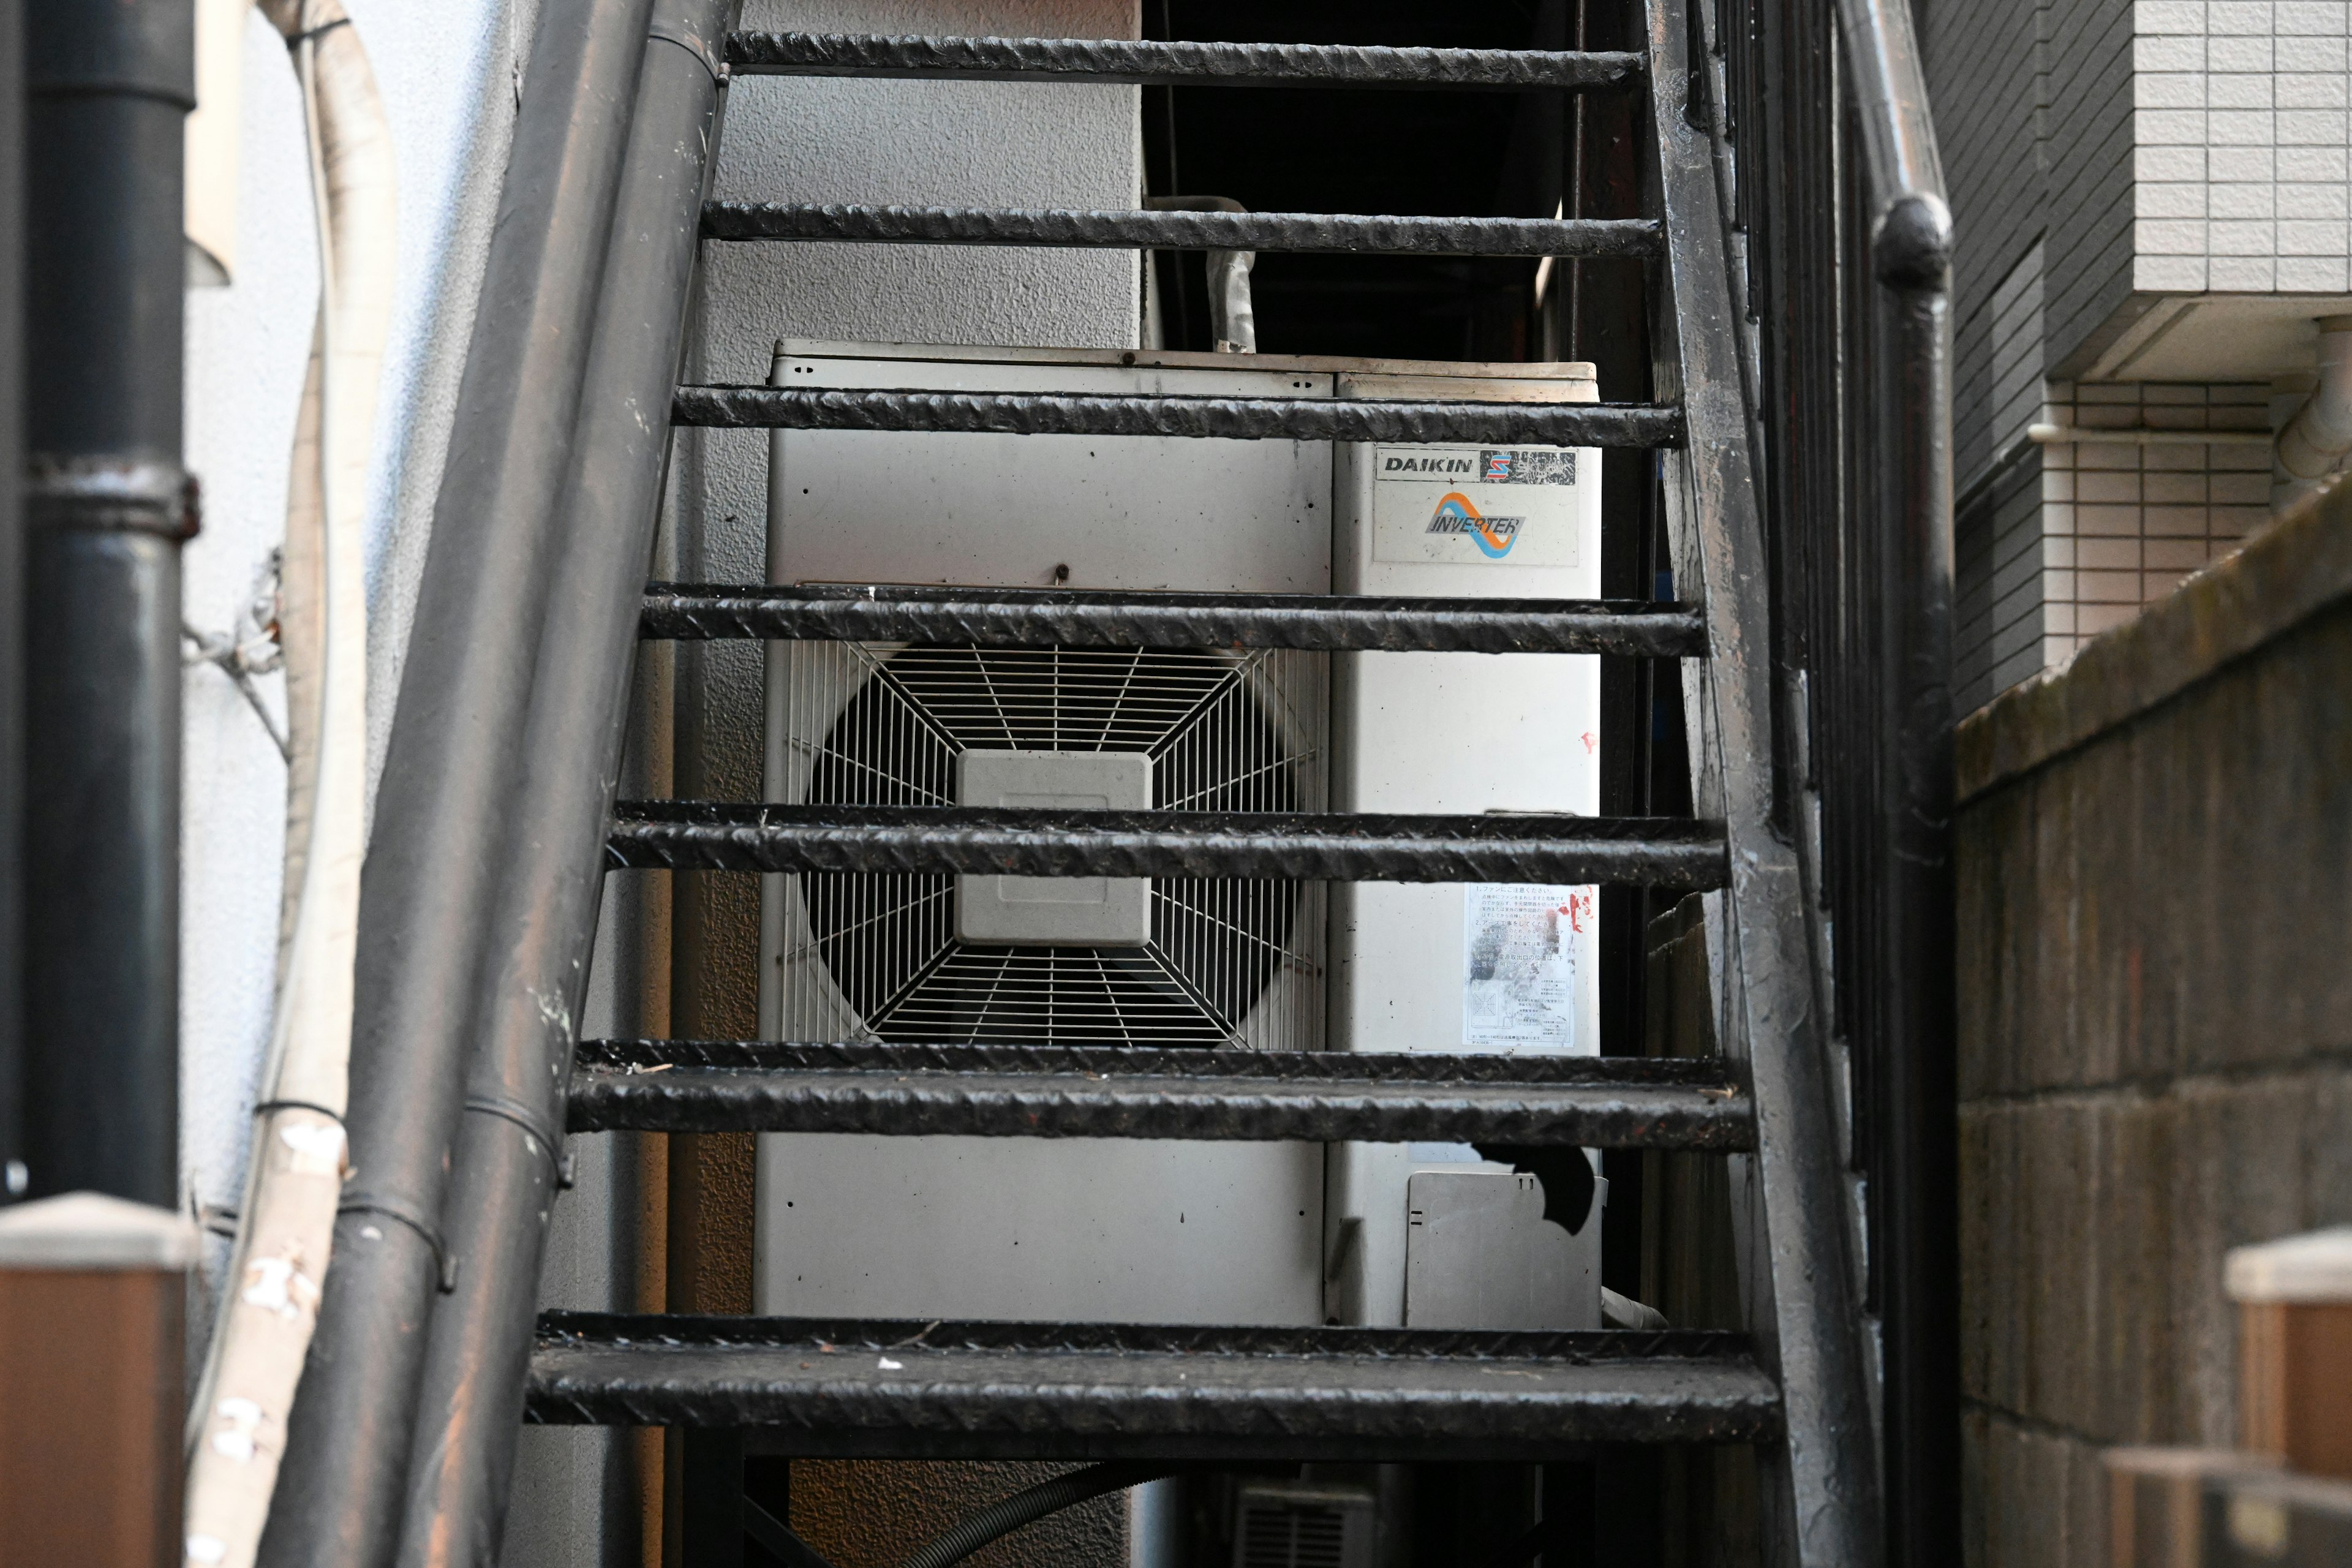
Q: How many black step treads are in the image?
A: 7